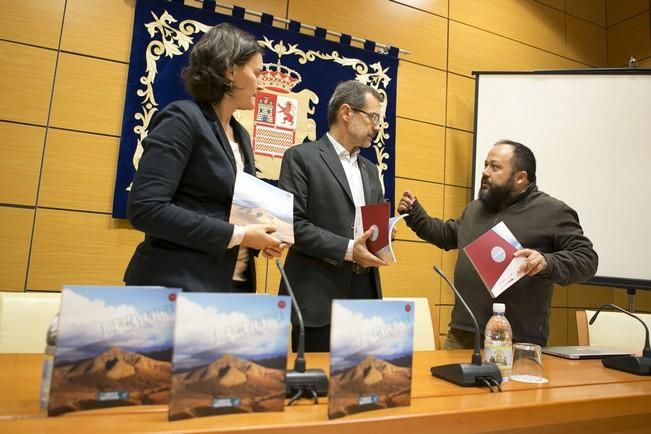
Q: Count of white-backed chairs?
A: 3